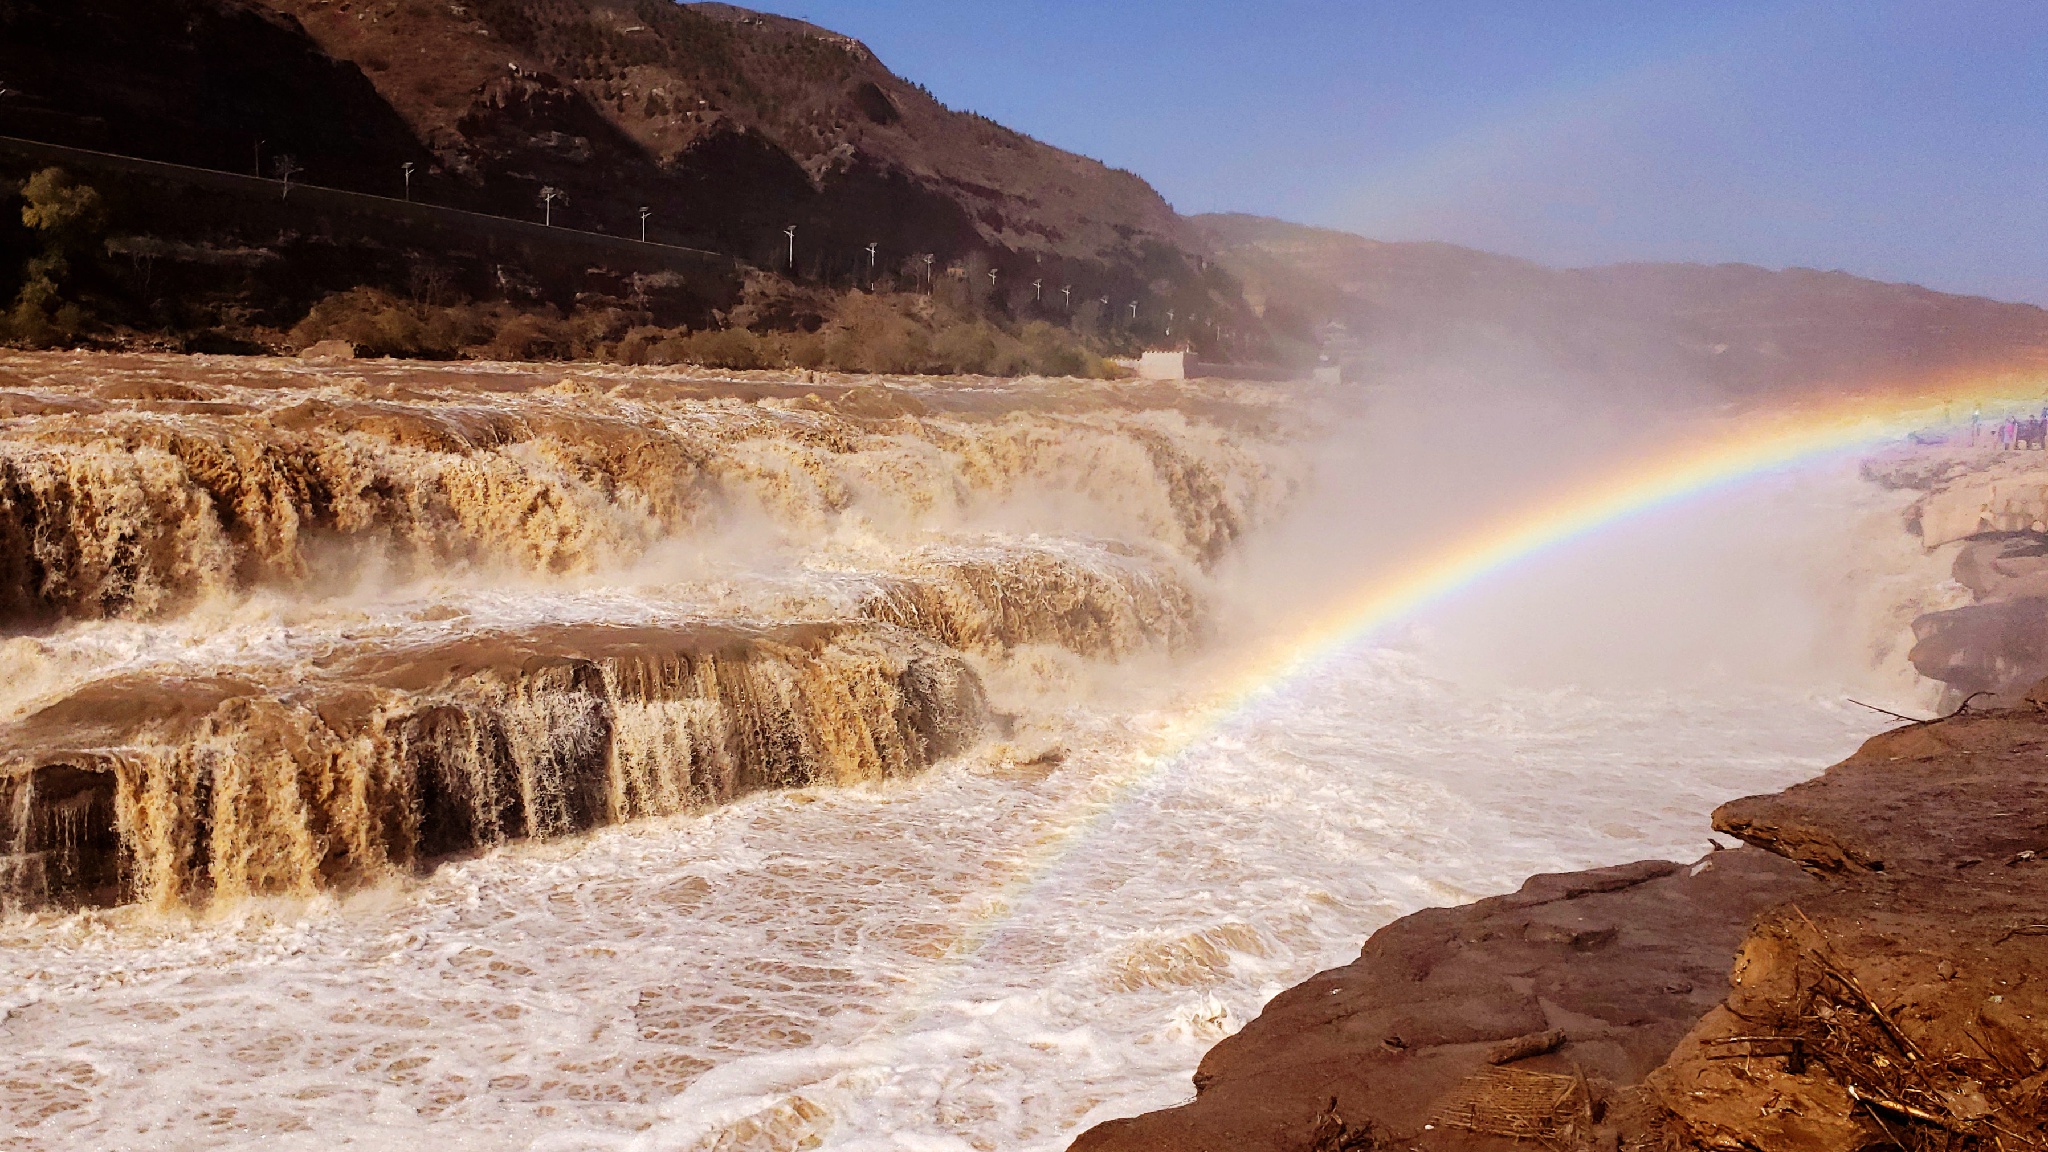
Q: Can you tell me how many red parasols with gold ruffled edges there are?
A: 0